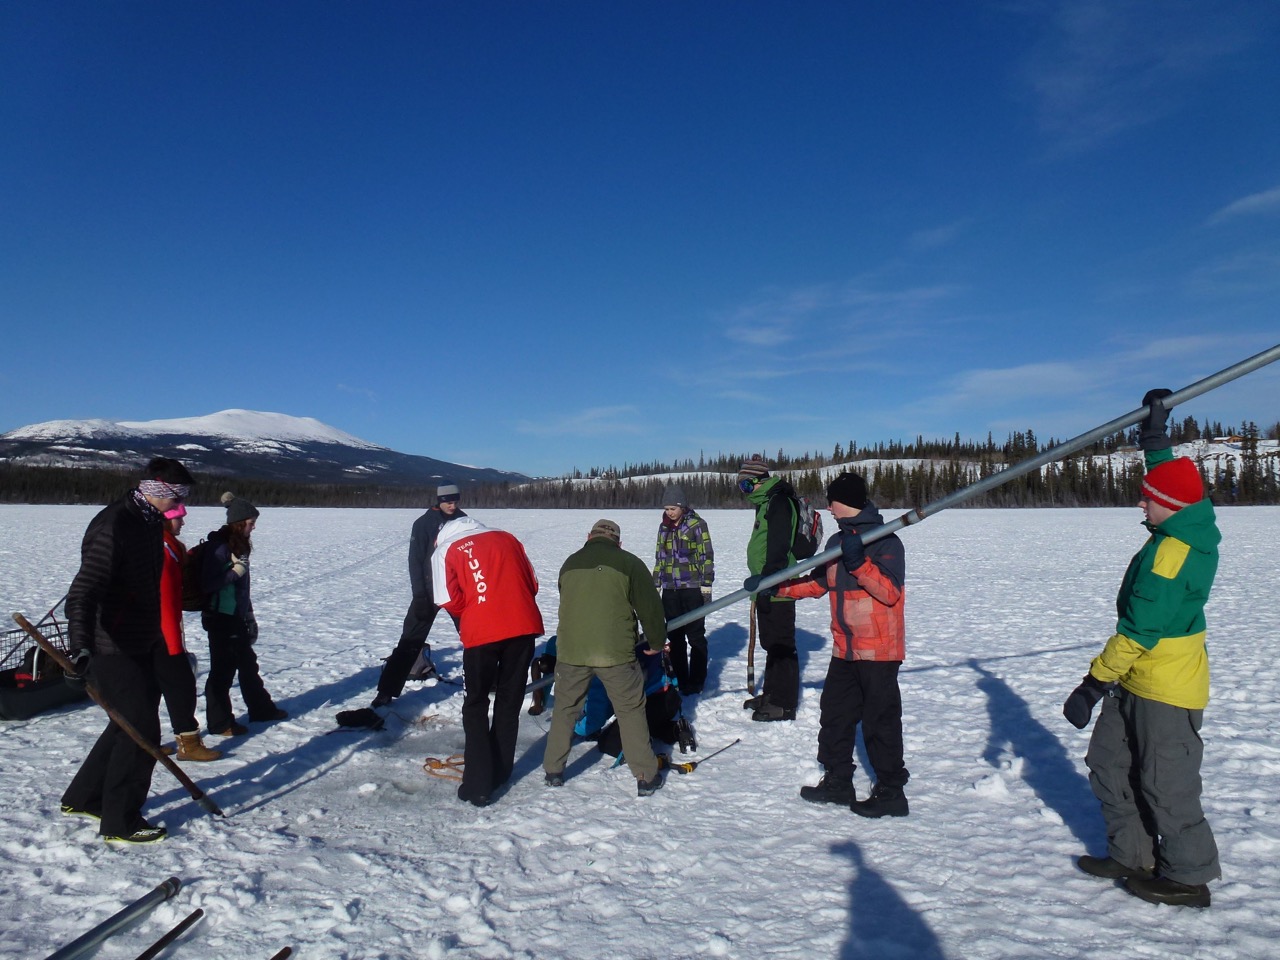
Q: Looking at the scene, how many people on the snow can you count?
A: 11